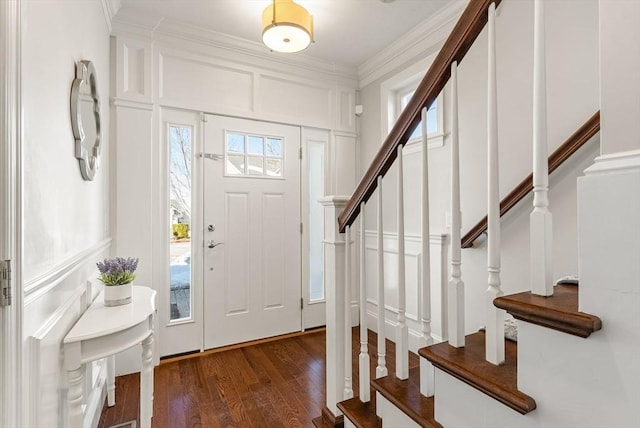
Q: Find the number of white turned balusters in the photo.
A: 8